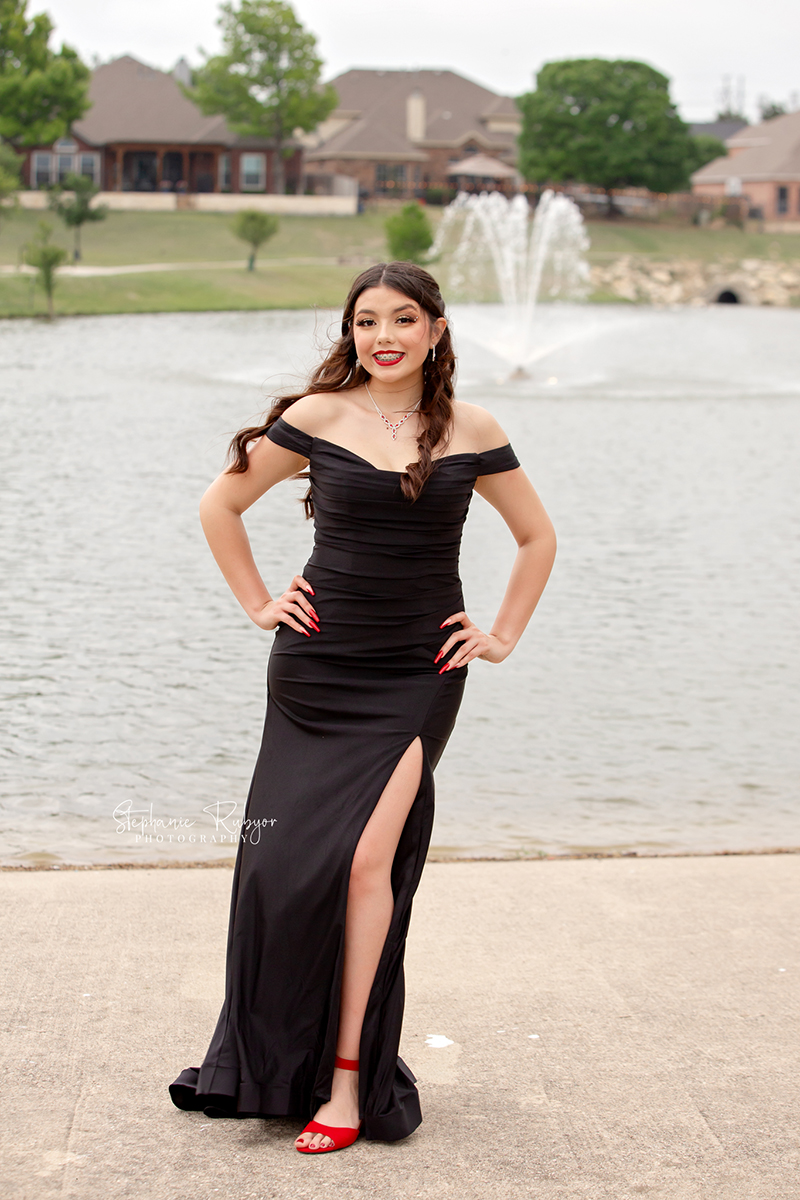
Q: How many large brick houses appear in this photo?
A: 3